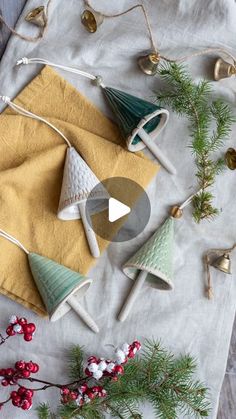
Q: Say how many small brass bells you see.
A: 6